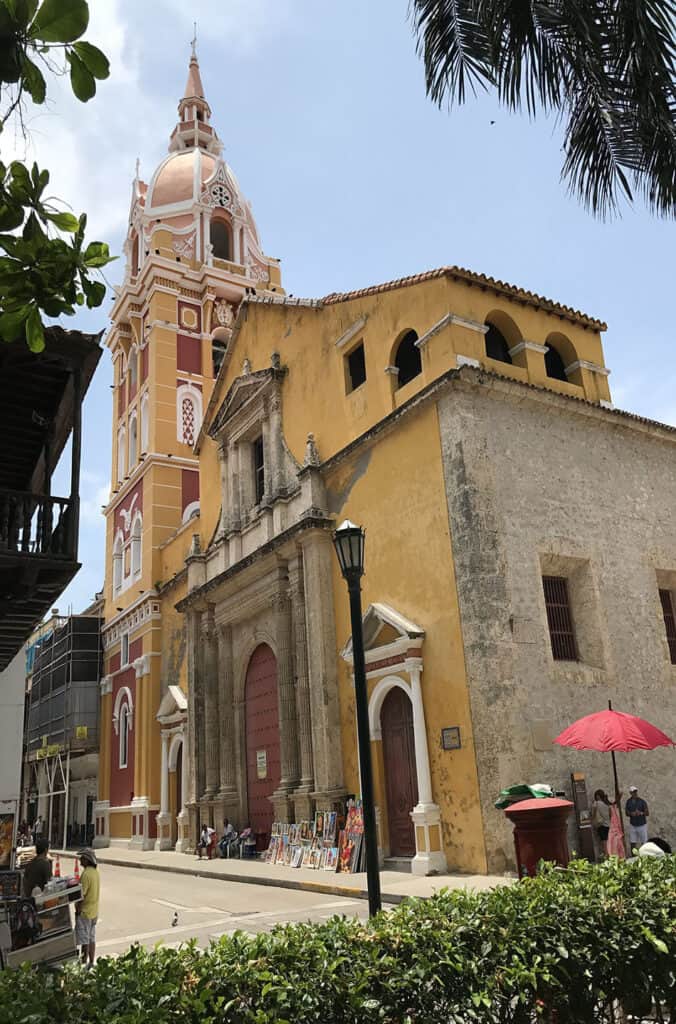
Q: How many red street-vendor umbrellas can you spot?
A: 1